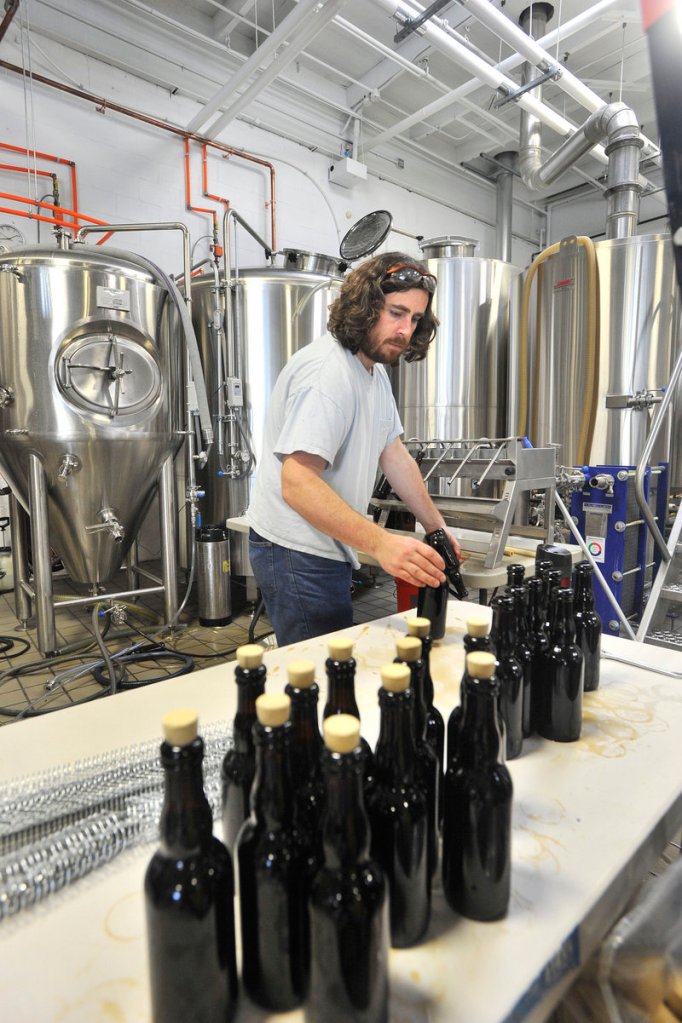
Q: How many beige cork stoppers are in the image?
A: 11